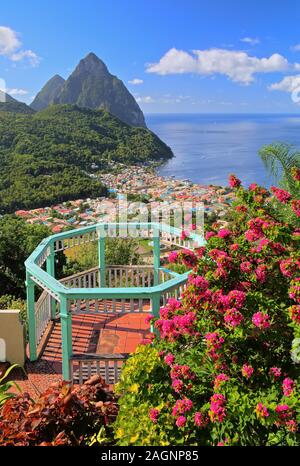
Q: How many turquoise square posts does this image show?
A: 6